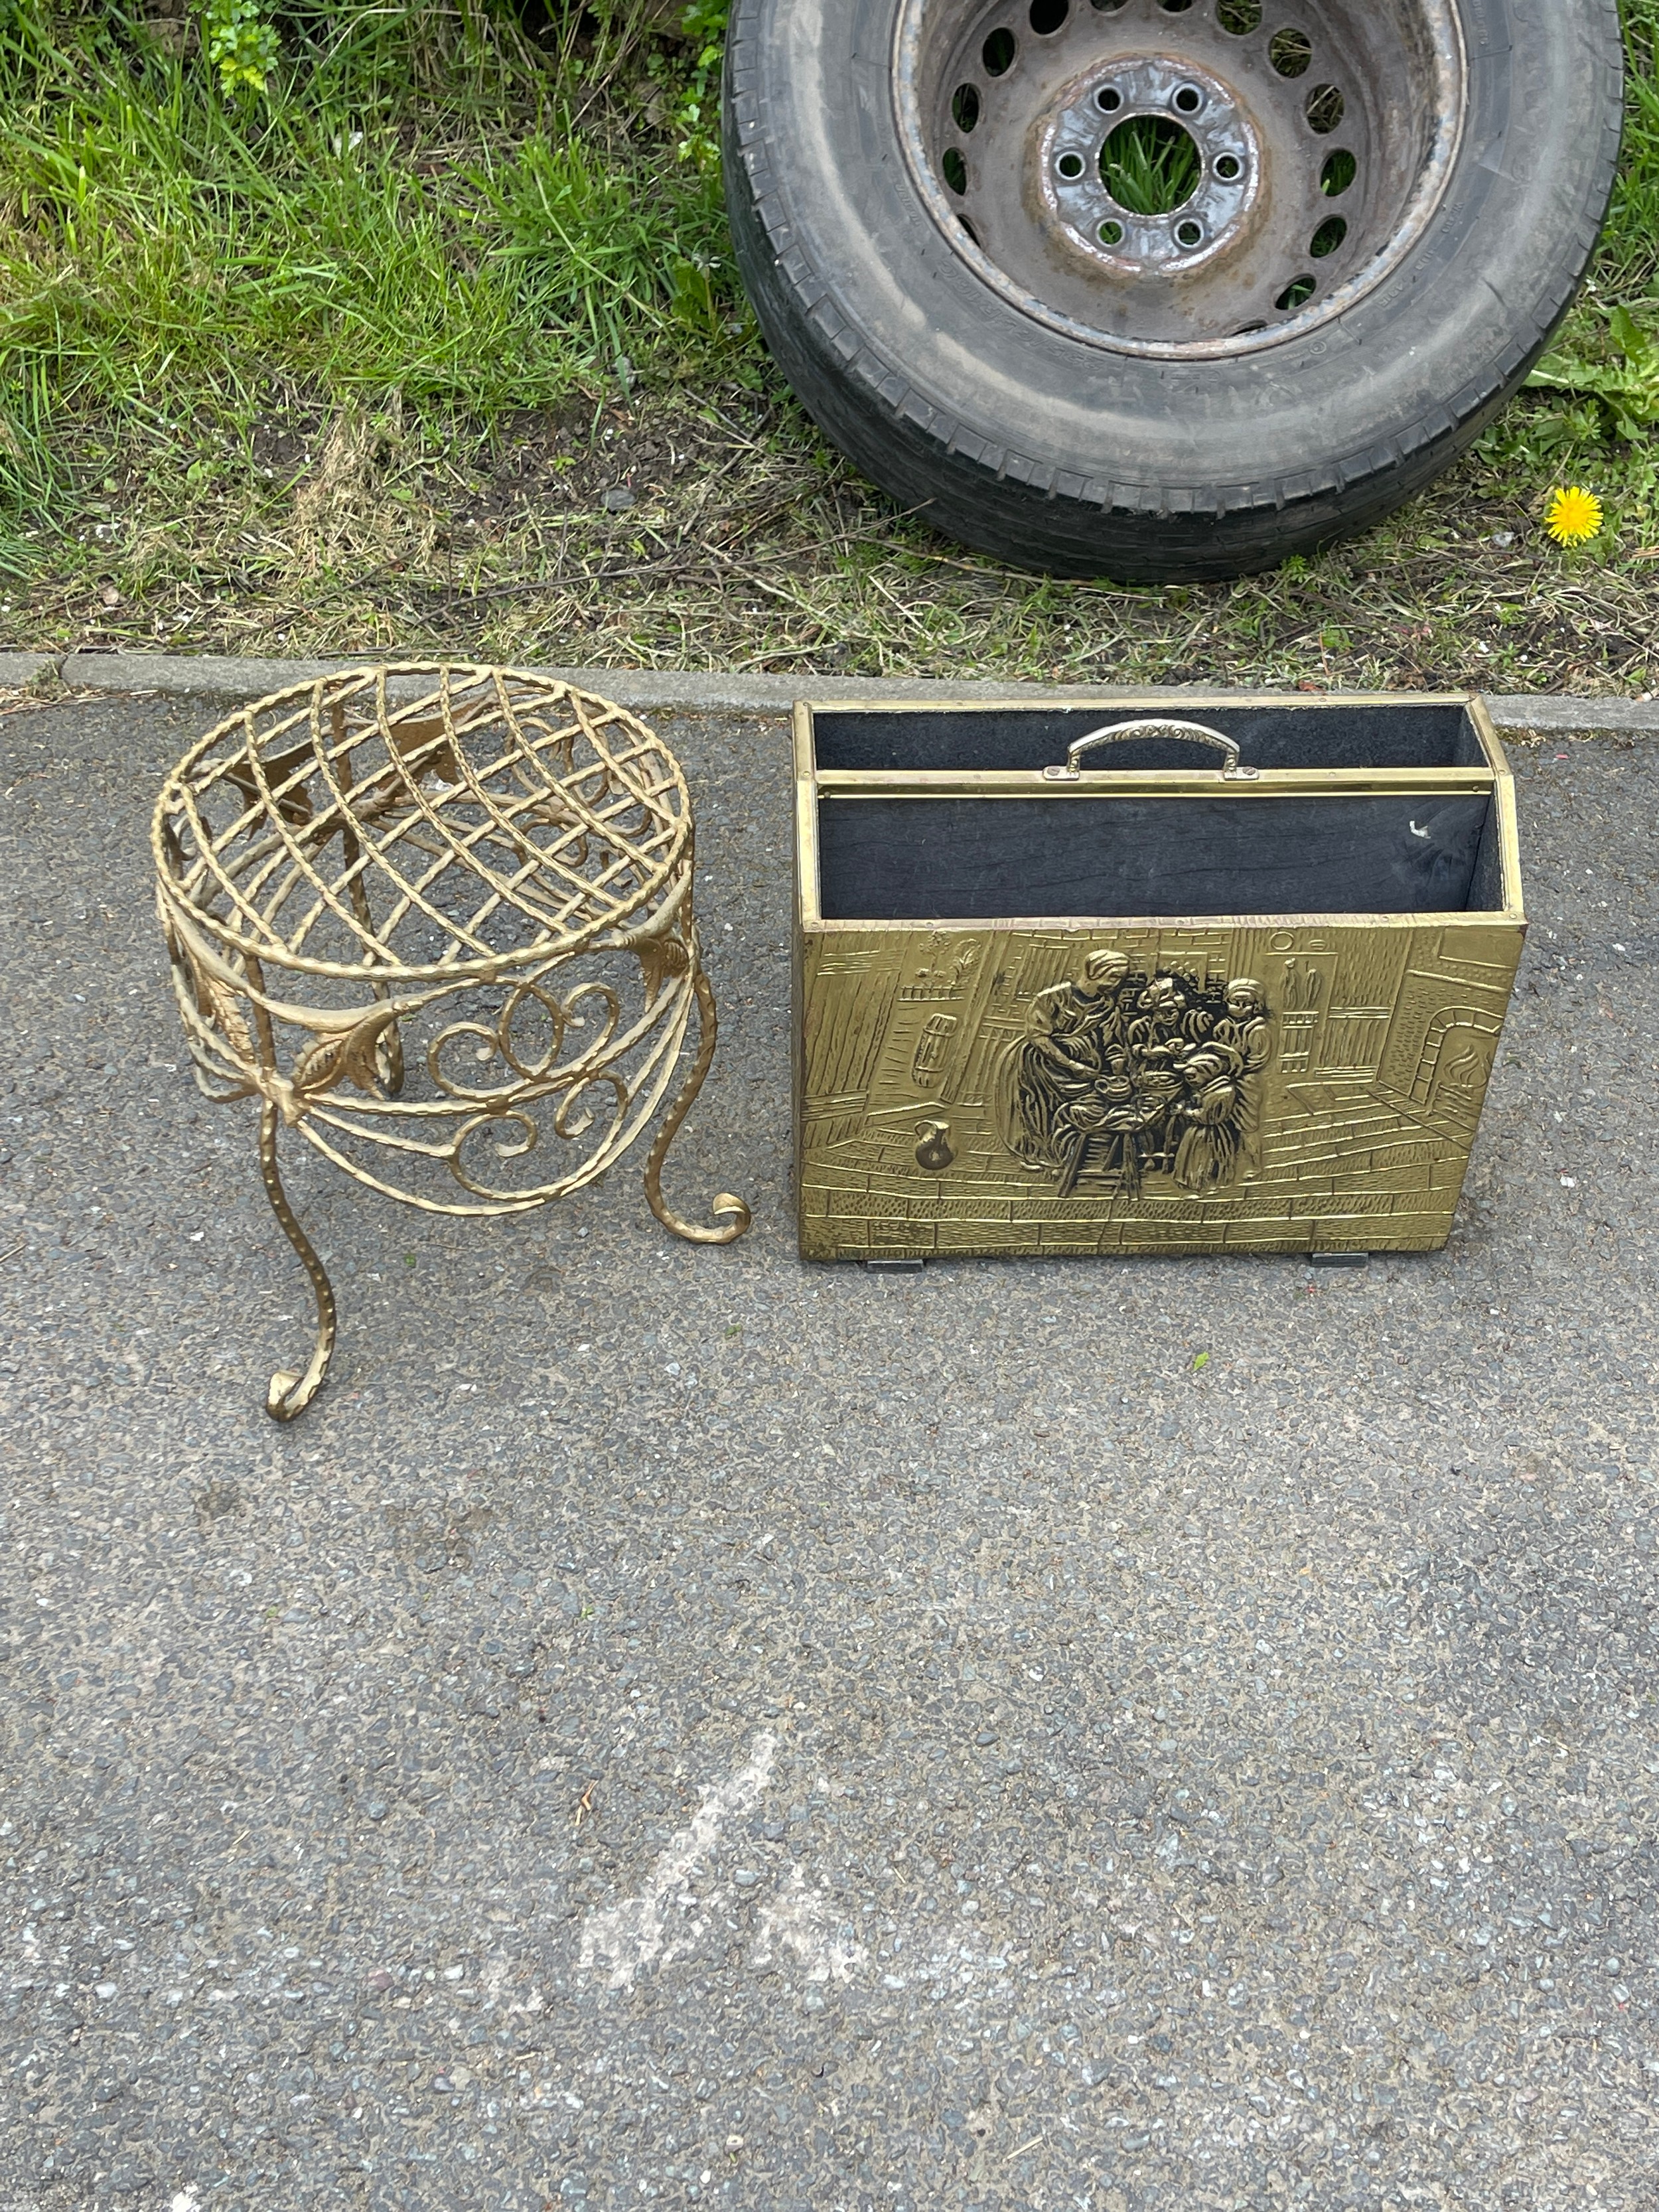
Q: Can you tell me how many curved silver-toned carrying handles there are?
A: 1